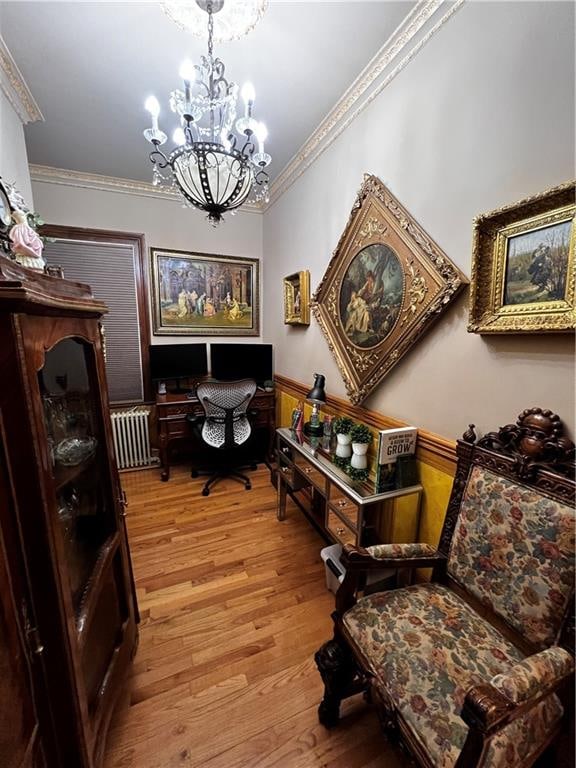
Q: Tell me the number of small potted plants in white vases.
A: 2